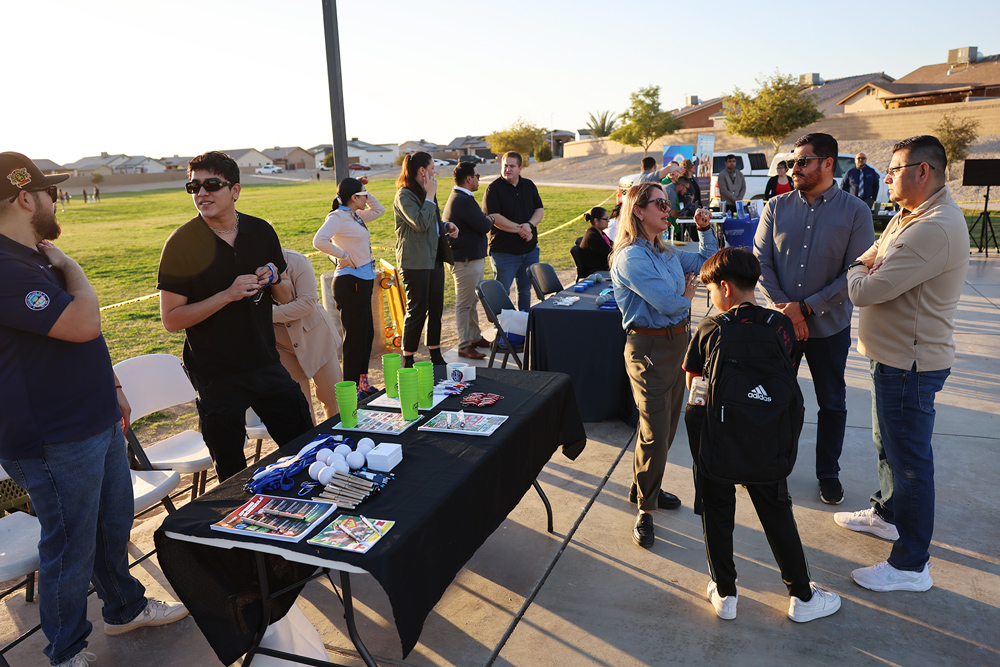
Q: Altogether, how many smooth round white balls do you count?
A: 9